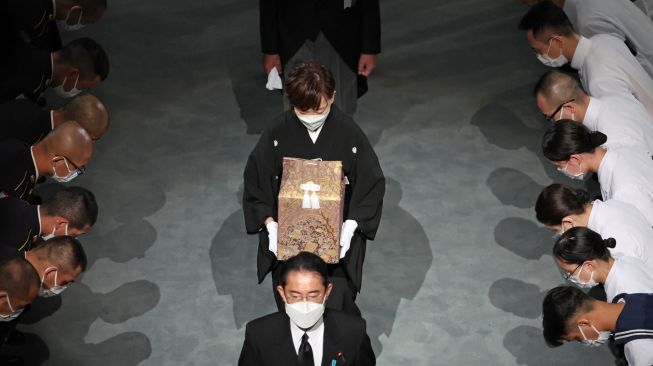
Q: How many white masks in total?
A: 14